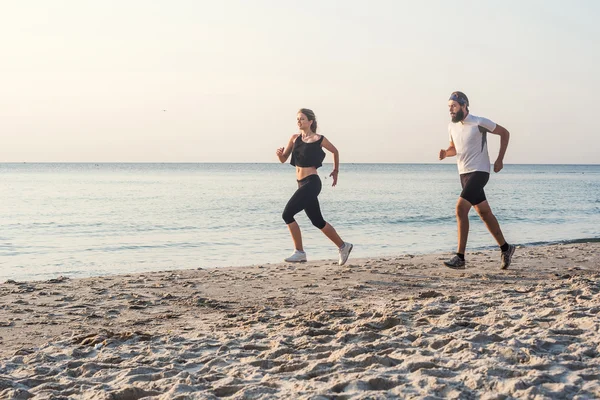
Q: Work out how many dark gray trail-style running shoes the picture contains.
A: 2